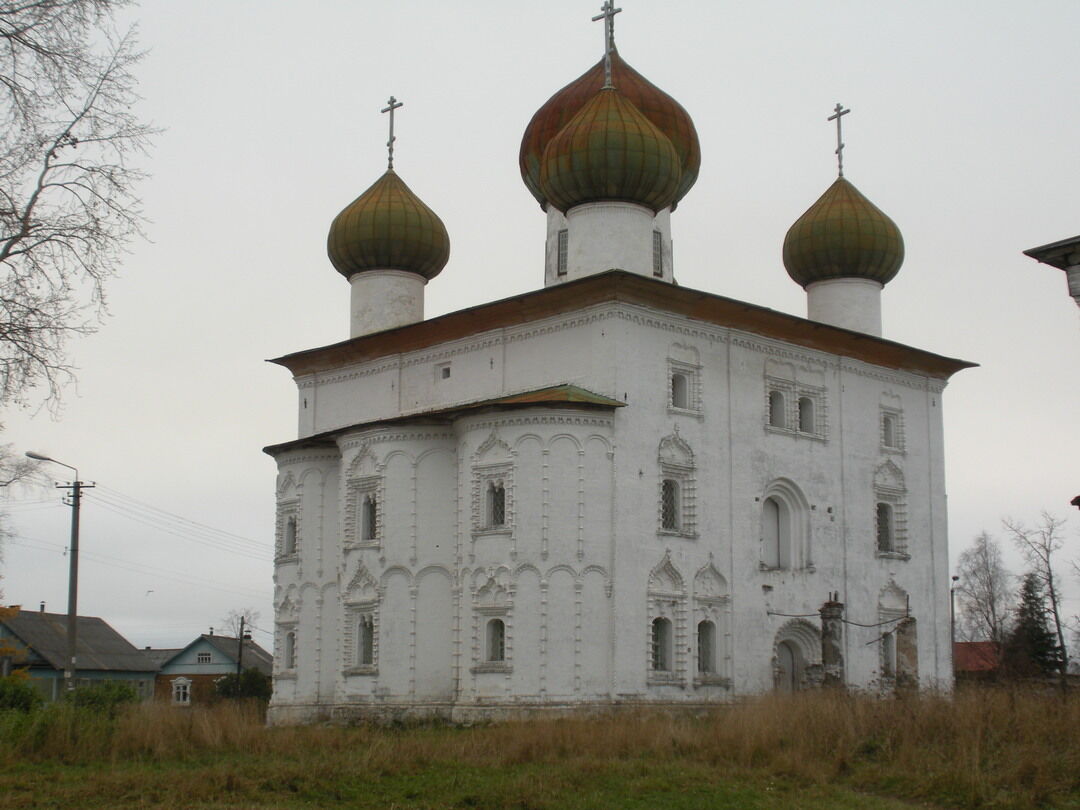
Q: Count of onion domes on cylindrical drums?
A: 4